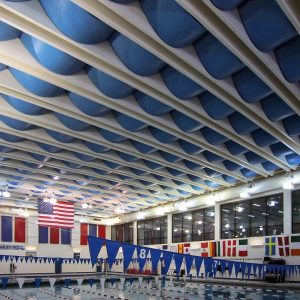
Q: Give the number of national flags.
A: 11